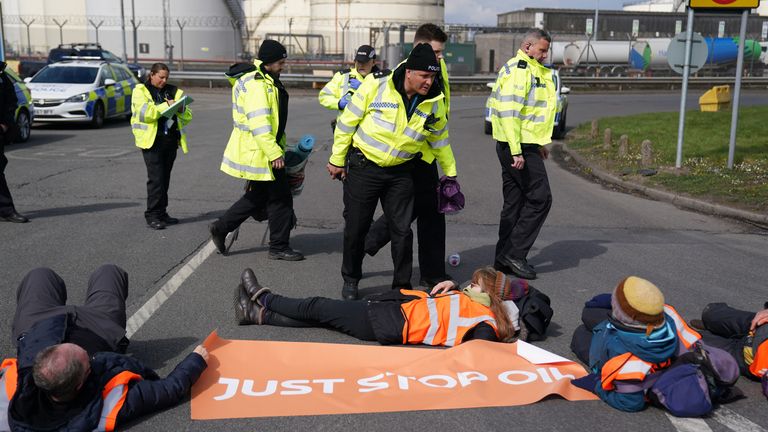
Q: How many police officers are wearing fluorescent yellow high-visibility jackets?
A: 6